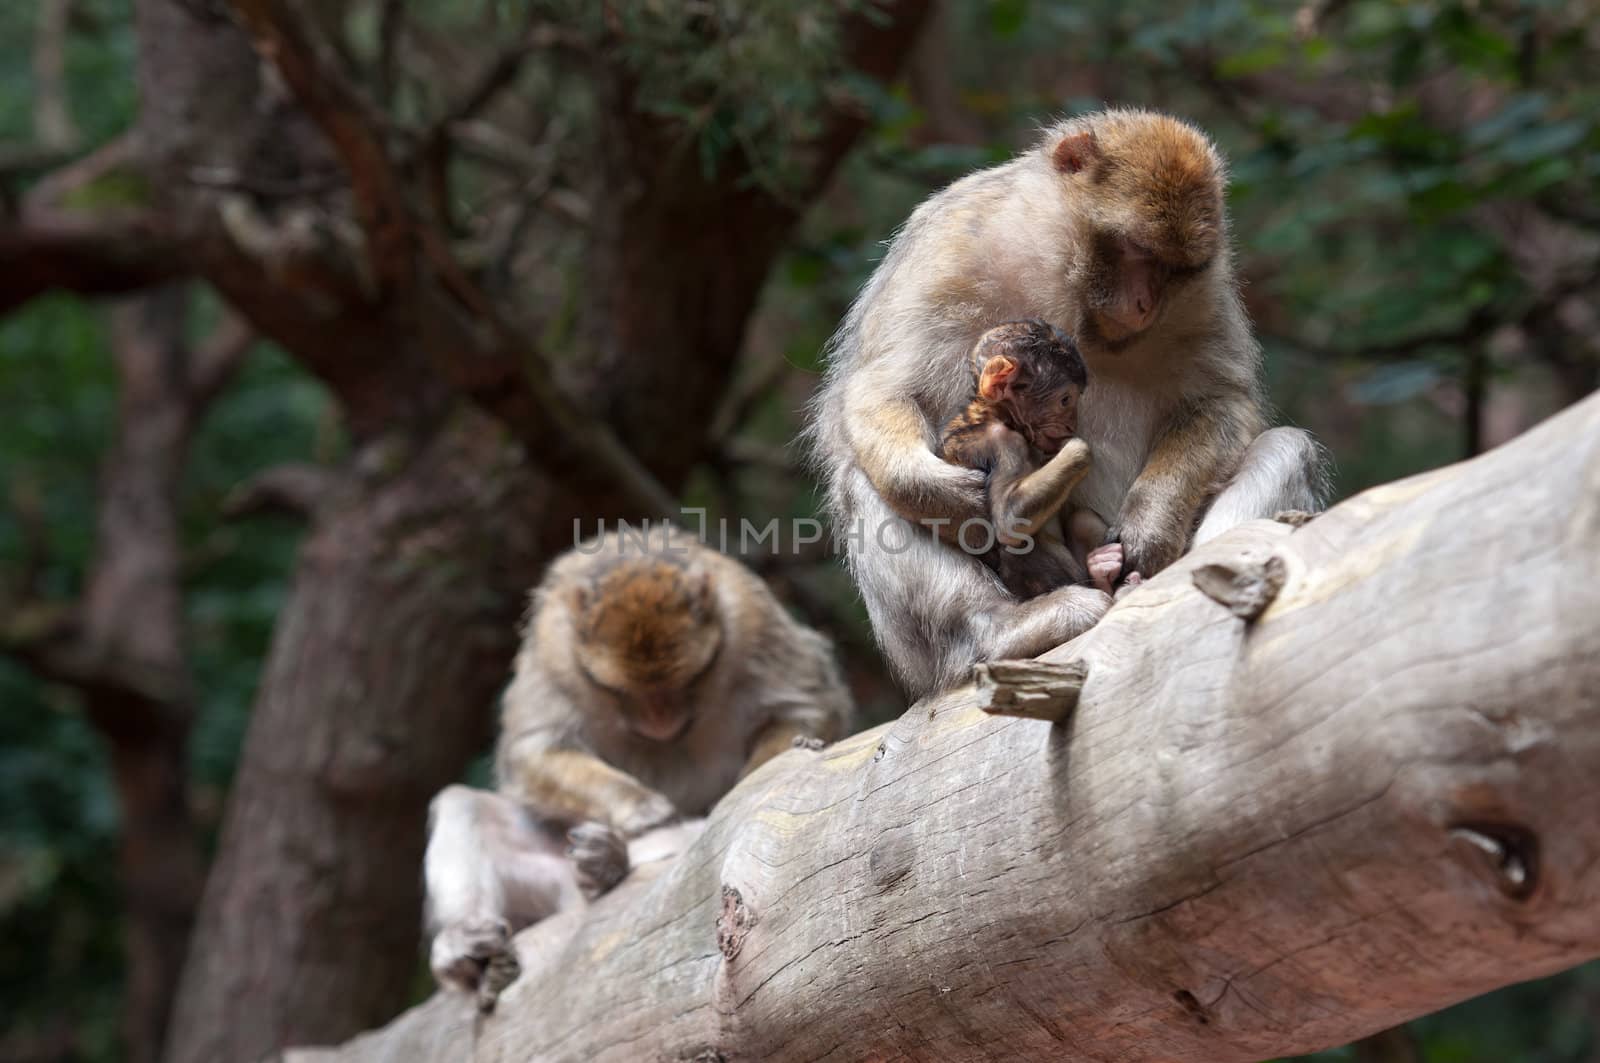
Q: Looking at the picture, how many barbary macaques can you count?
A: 3